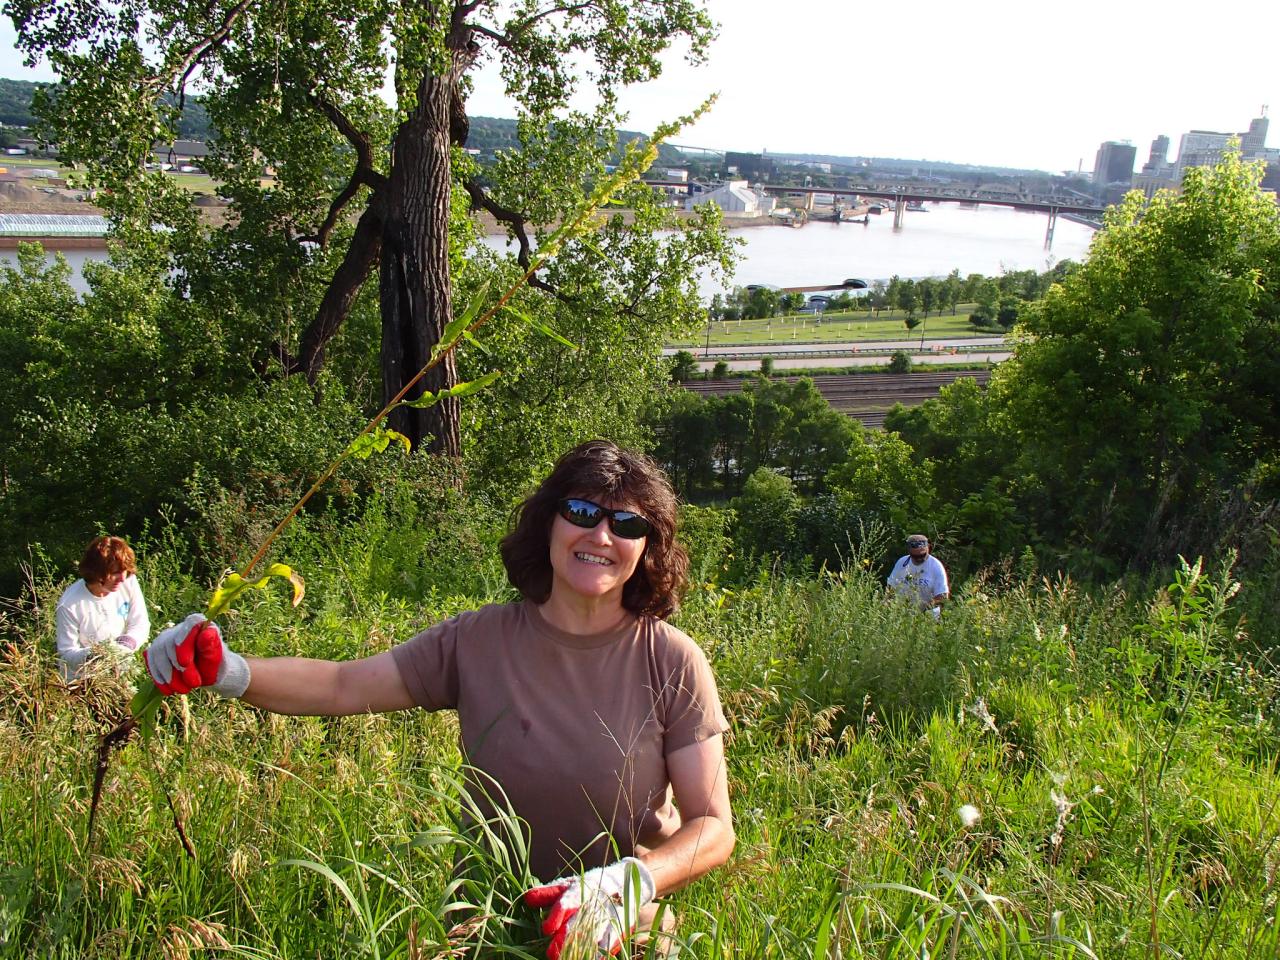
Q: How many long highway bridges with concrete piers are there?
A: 1